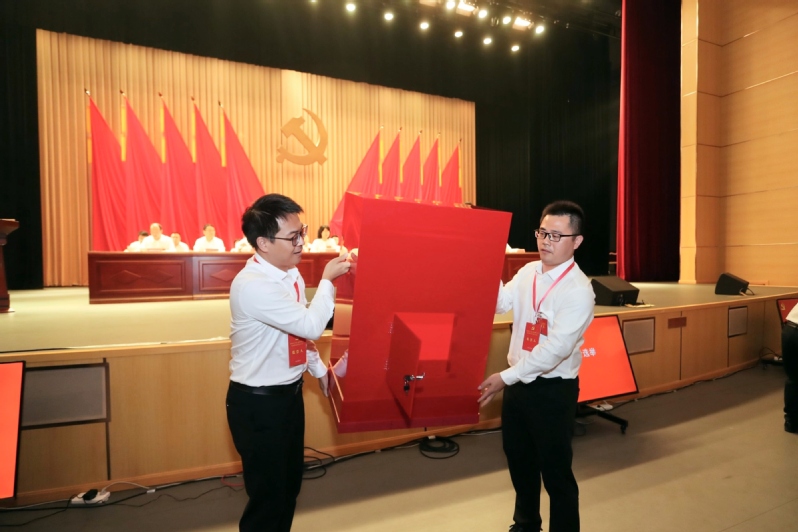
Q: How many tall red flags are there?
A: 10